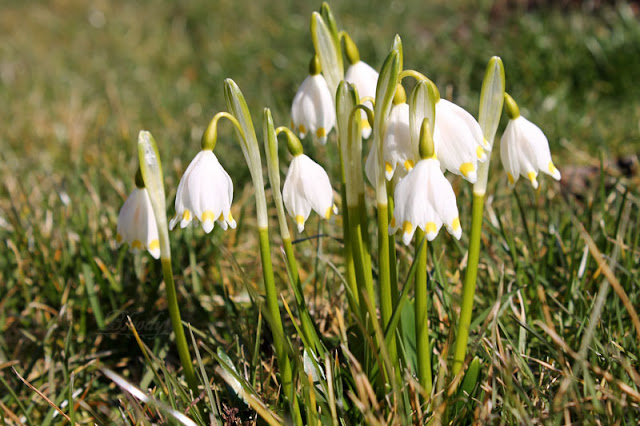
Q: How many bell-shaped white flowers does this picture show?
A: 9